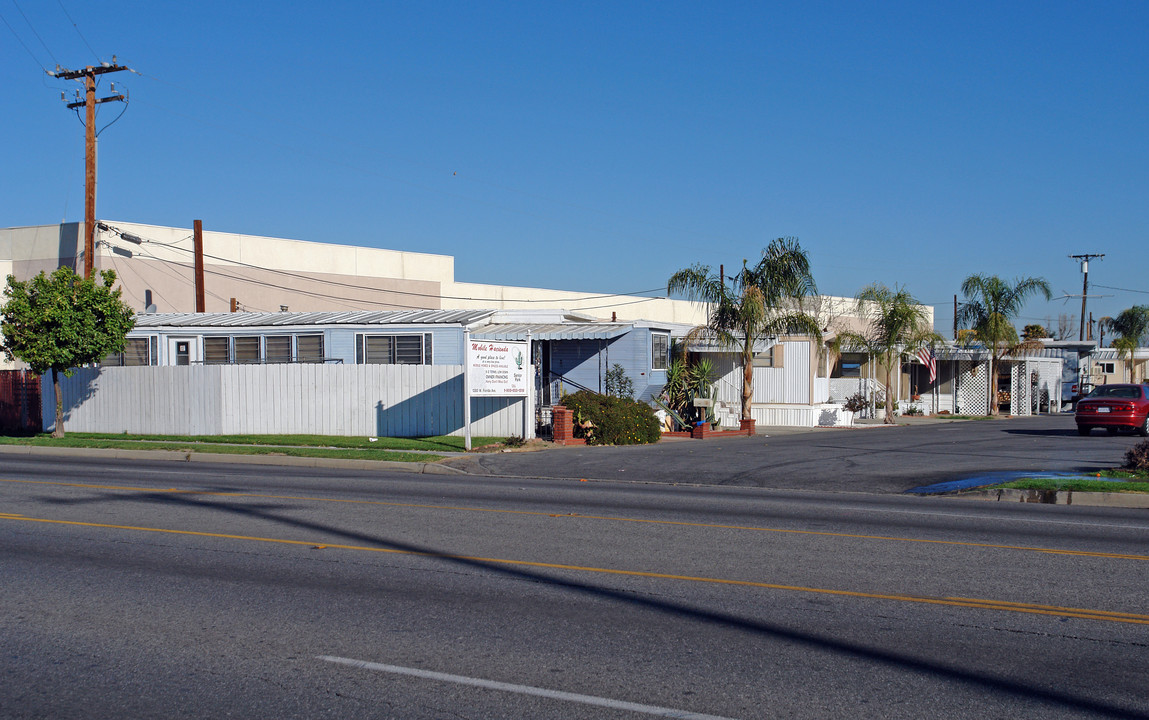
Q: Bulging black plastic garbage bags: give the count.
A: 0